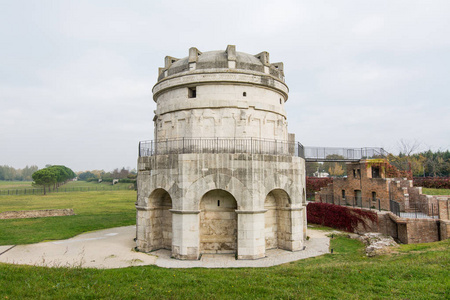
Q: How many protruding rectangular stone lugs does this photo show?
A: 6